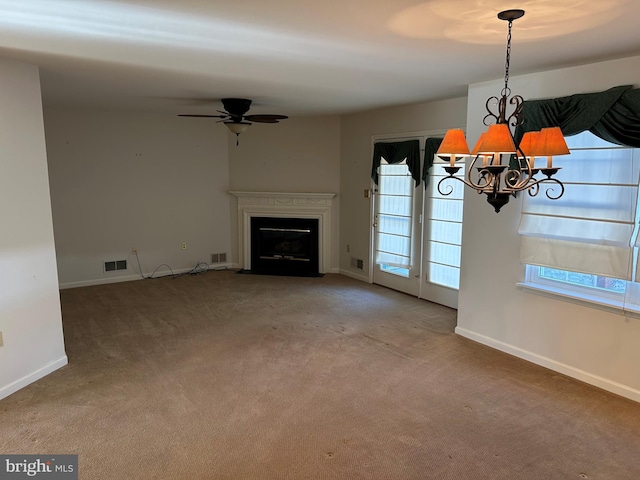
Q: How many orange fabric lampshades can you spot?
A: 5